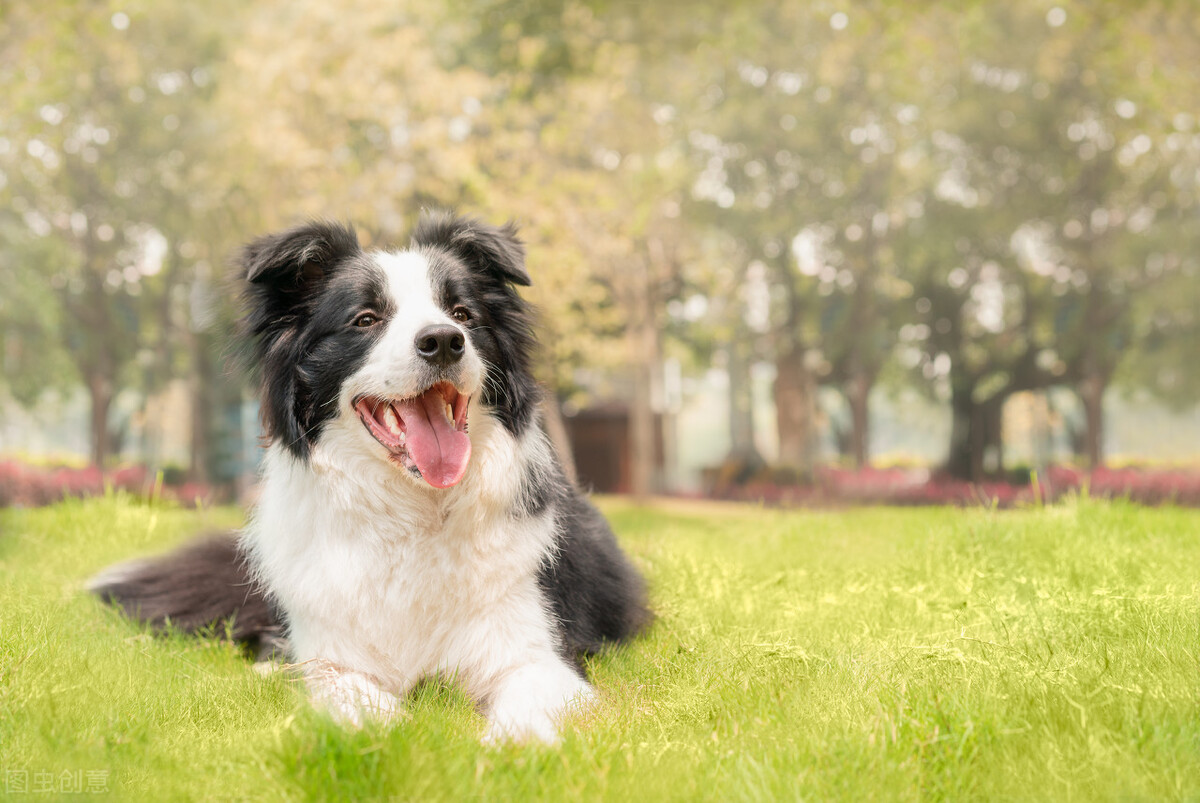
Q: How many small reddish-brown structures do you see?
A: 1